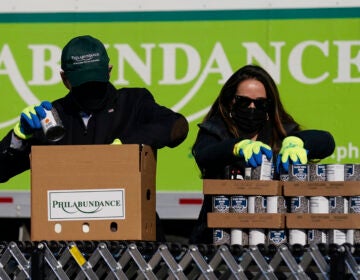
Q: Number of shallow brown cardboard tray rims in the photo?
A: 4